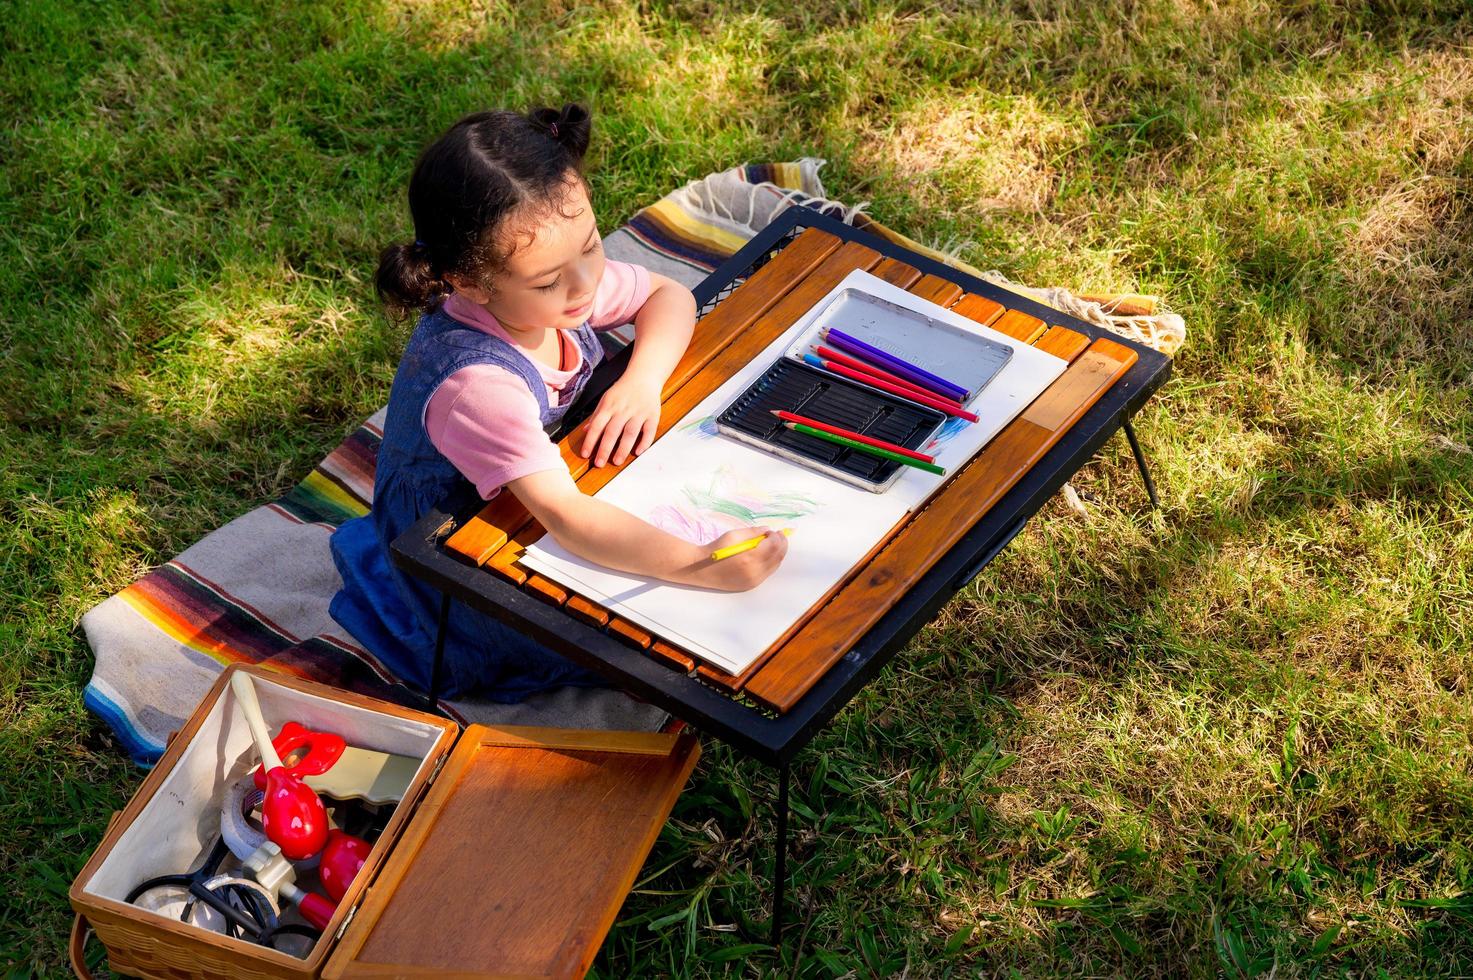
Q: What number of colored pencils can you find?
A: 8